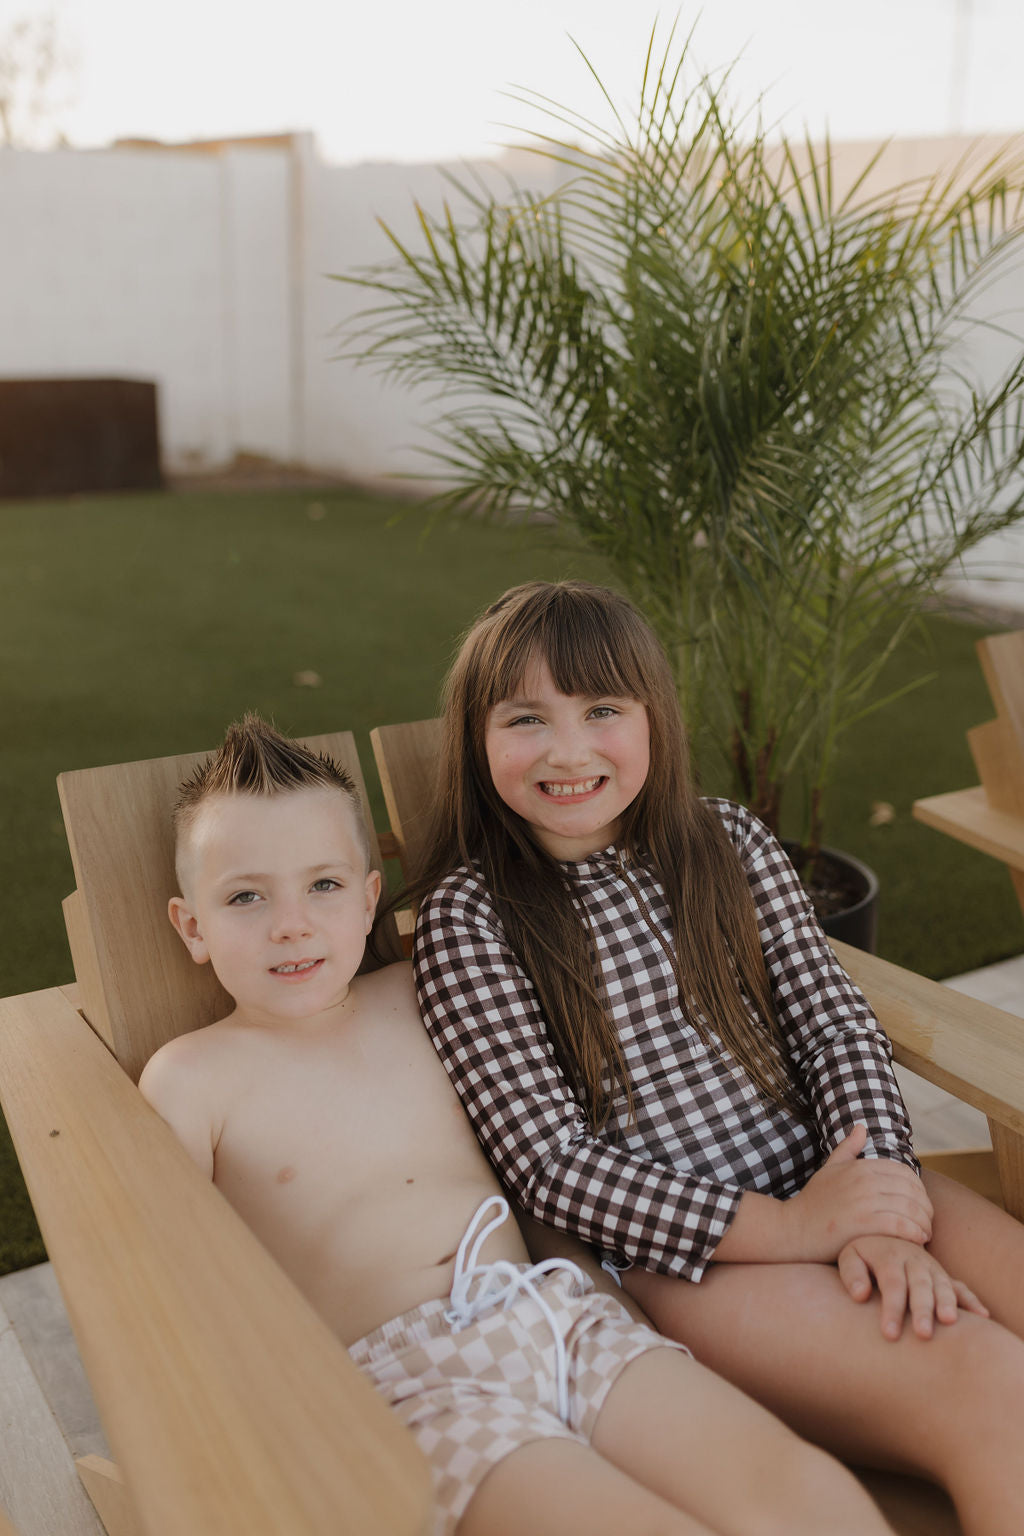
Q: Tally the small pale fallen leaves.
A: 3